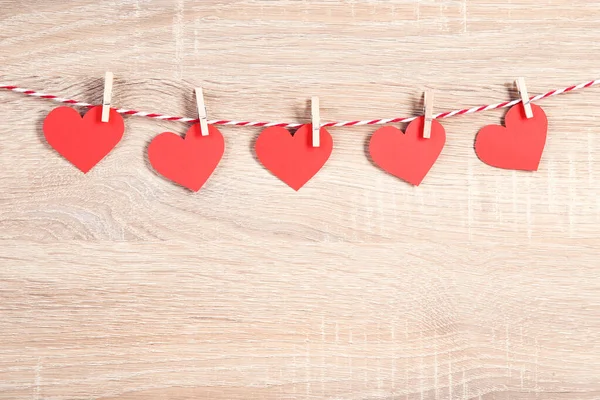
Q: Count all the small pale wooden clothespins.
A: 5